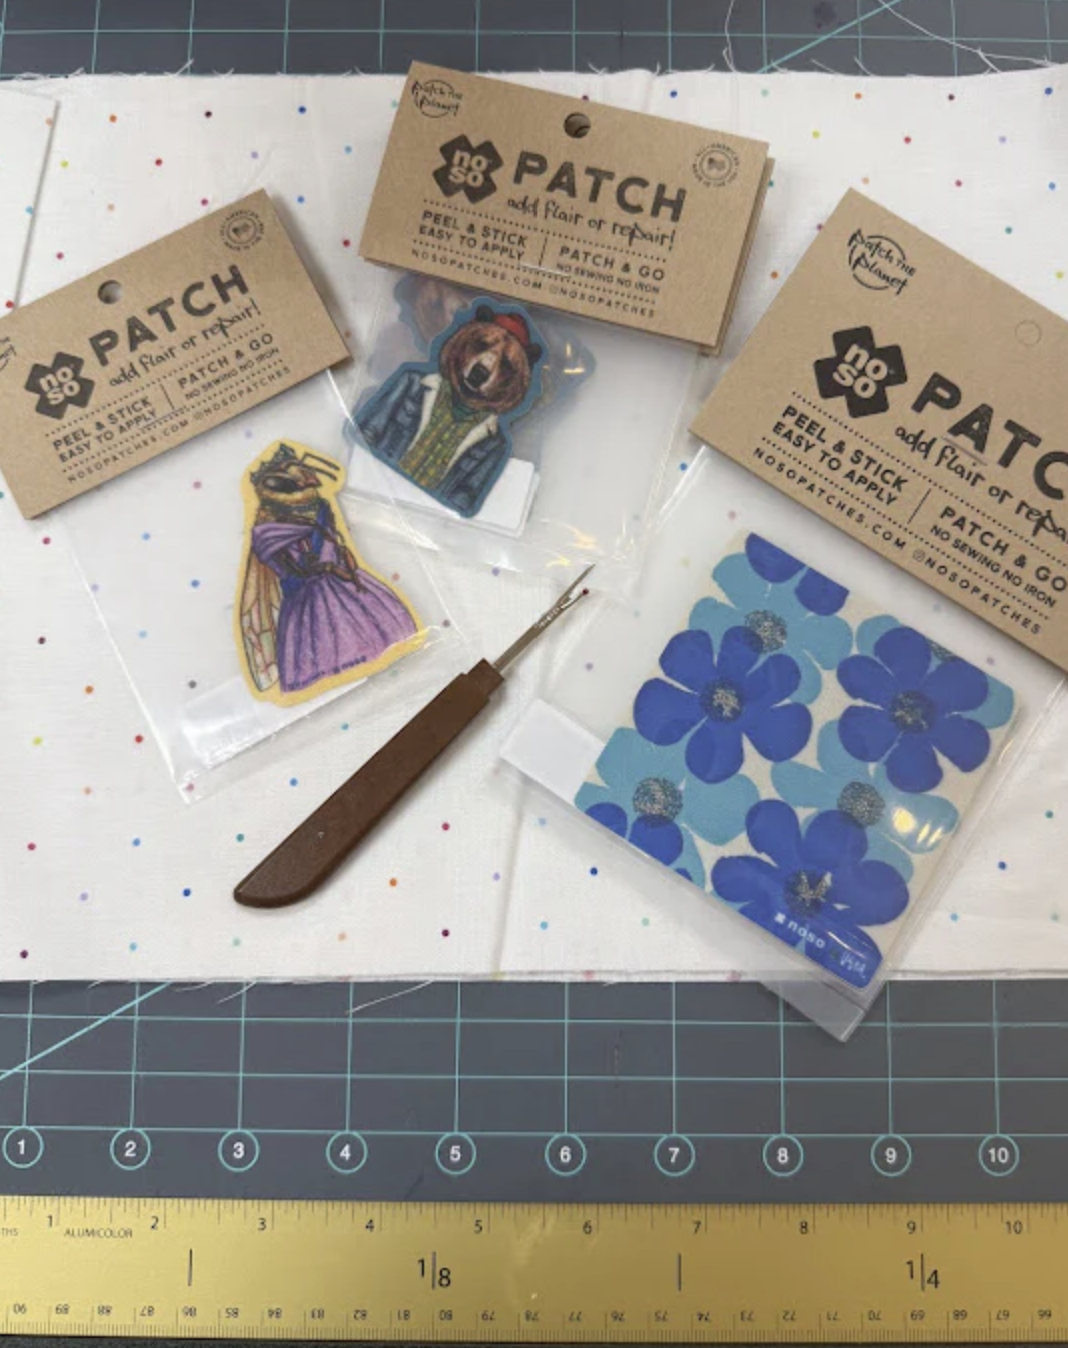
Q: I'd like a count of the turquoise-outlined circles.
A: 10